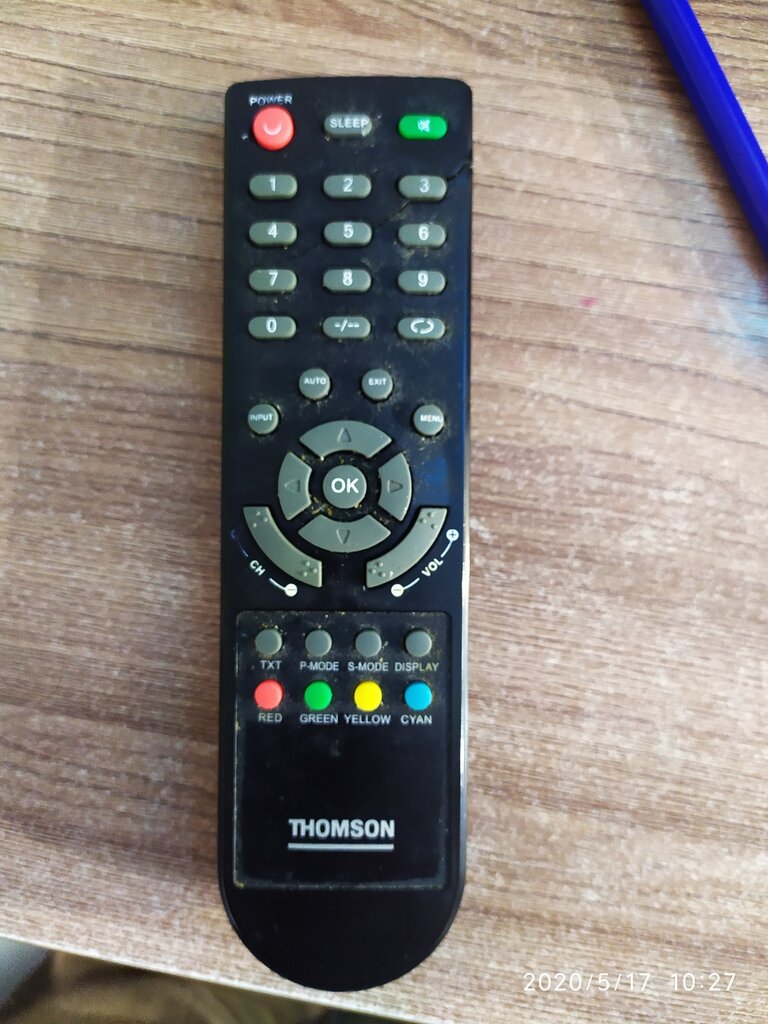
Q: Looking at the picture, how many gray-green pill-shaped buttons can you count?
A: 13